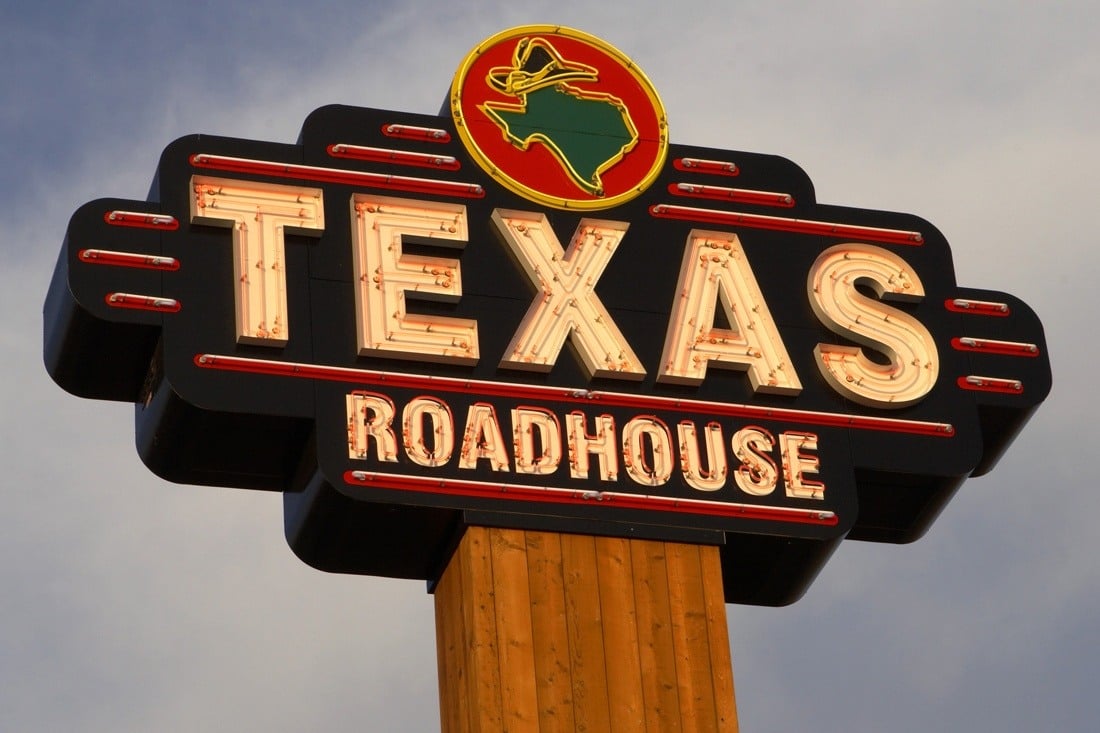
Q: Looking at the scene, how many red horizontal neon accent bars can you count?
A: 14